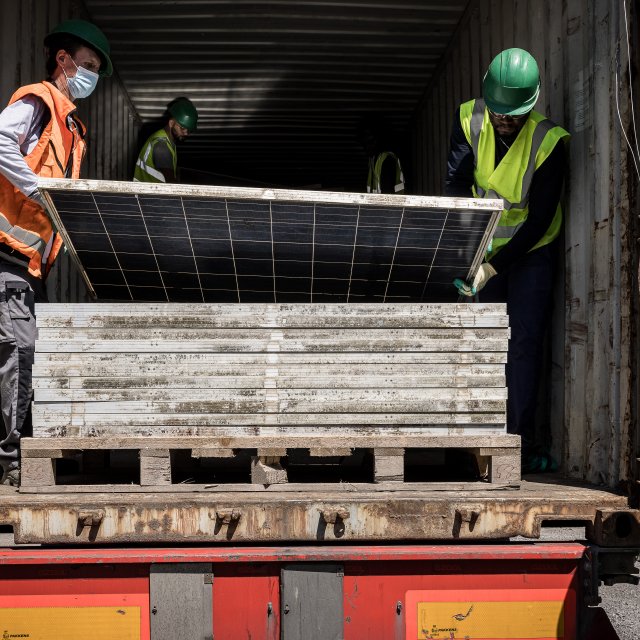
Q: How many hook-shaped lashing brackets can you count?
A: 4